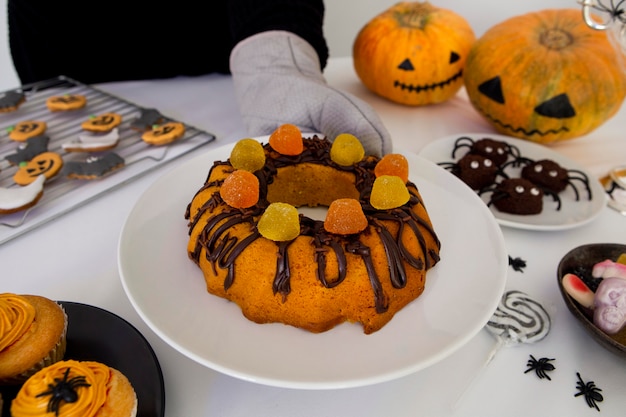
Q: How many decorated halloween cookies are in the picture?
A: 11